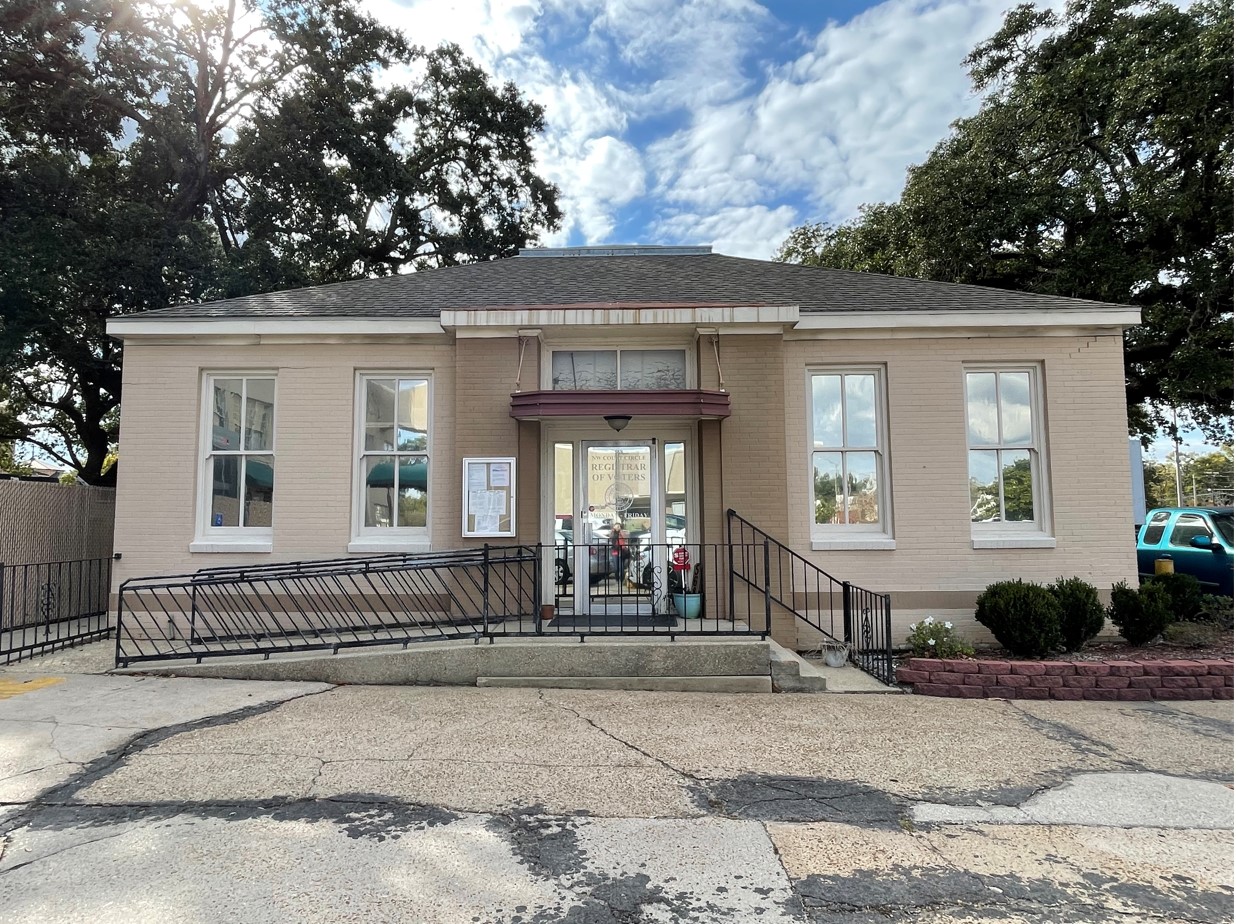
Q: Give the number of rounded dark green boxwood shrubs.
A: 4